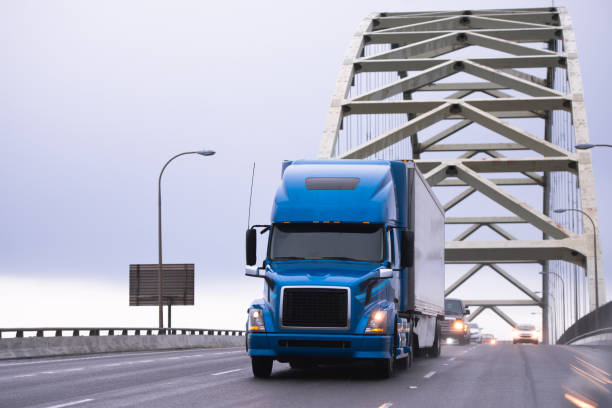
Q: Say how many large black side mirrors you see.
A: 2